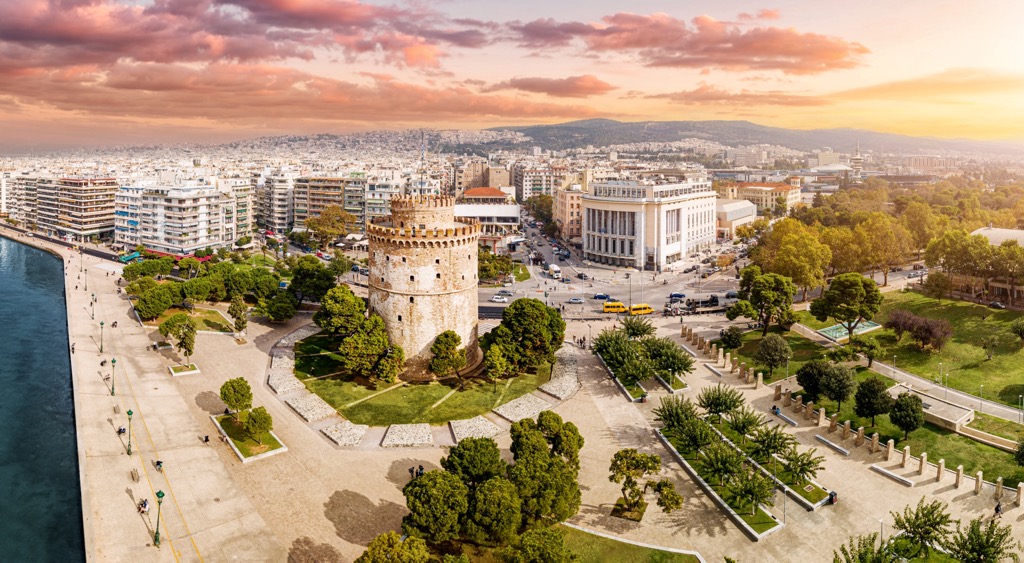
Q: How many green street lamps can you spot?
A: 7